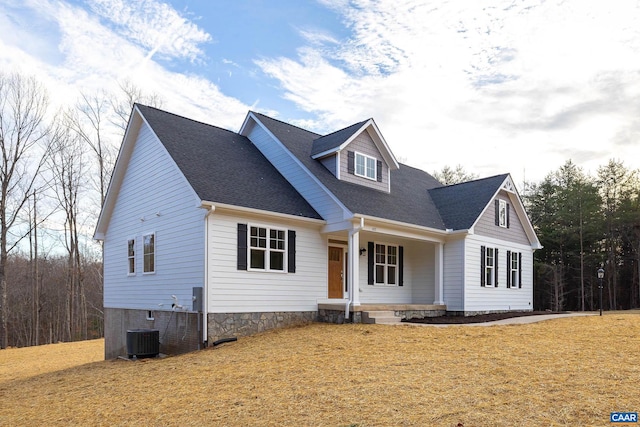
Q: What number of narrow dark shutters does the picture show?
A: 12